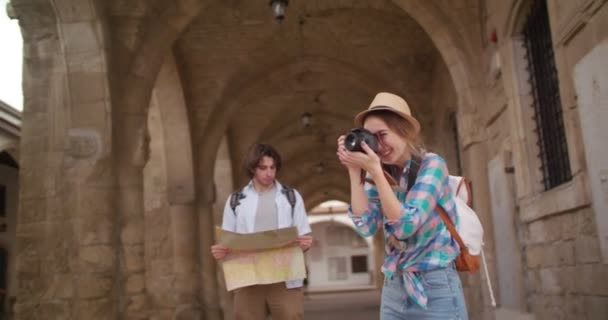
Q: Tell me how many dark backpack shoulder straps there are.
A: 2